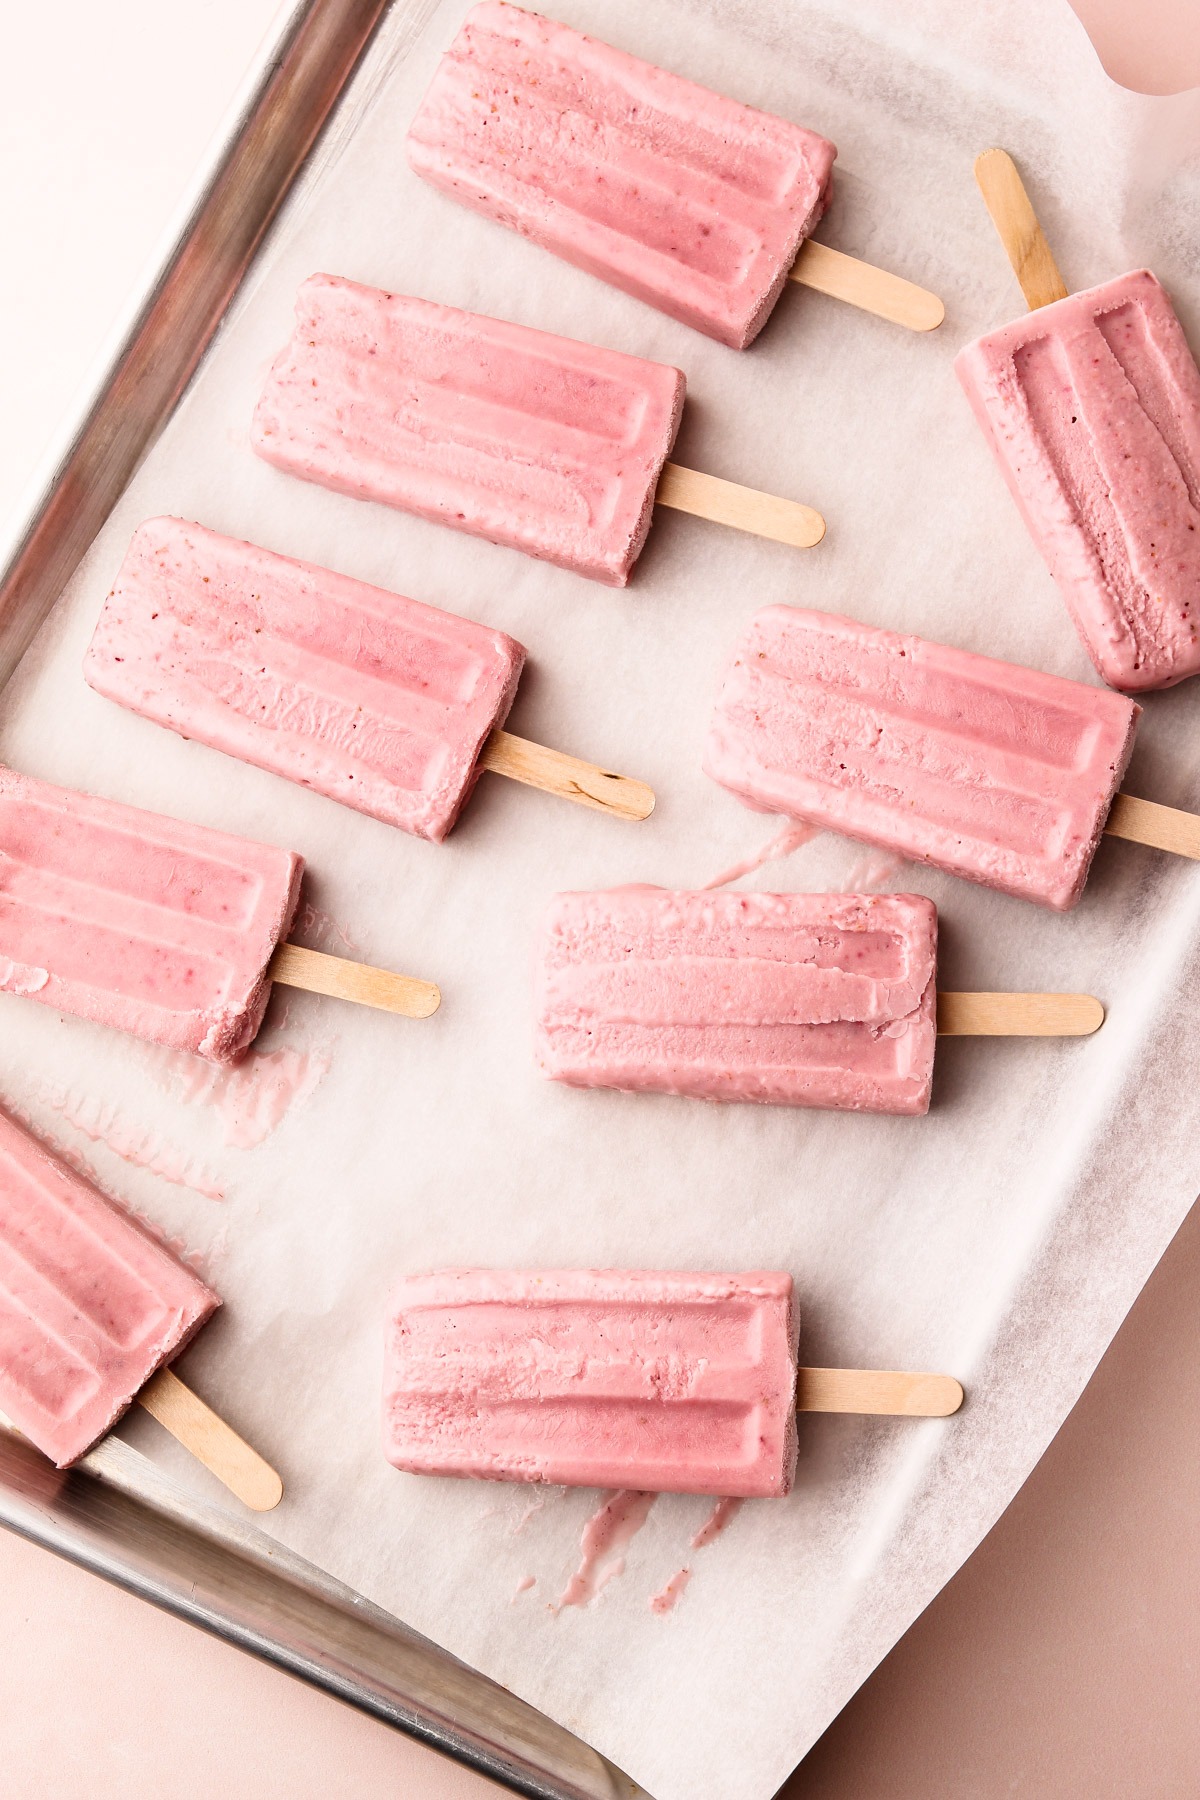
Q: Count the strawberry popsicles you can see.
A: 9